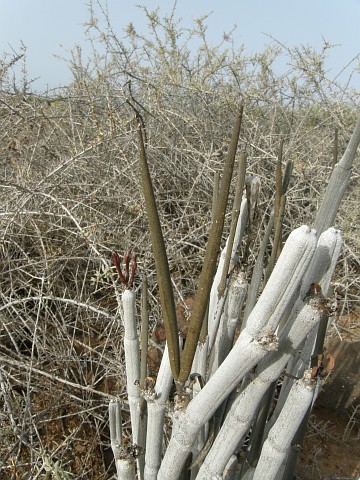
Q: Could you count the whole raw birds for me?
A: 0